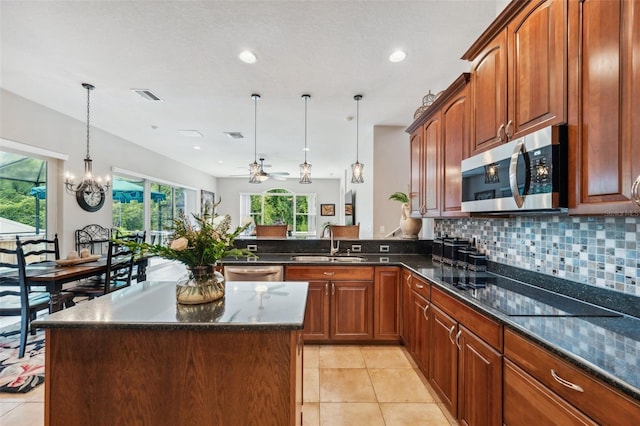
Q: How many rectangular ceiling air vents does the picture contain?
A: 2